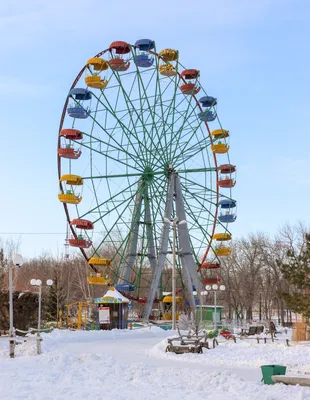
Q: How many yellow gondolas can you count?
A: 7